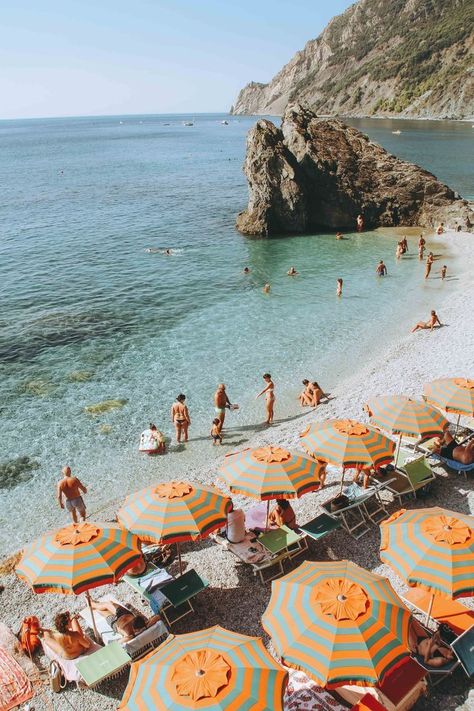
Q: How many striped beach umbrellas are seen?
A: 9